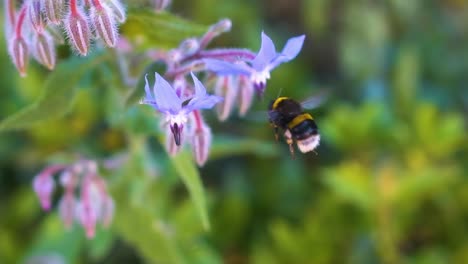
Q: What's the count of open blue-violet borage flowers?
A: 2